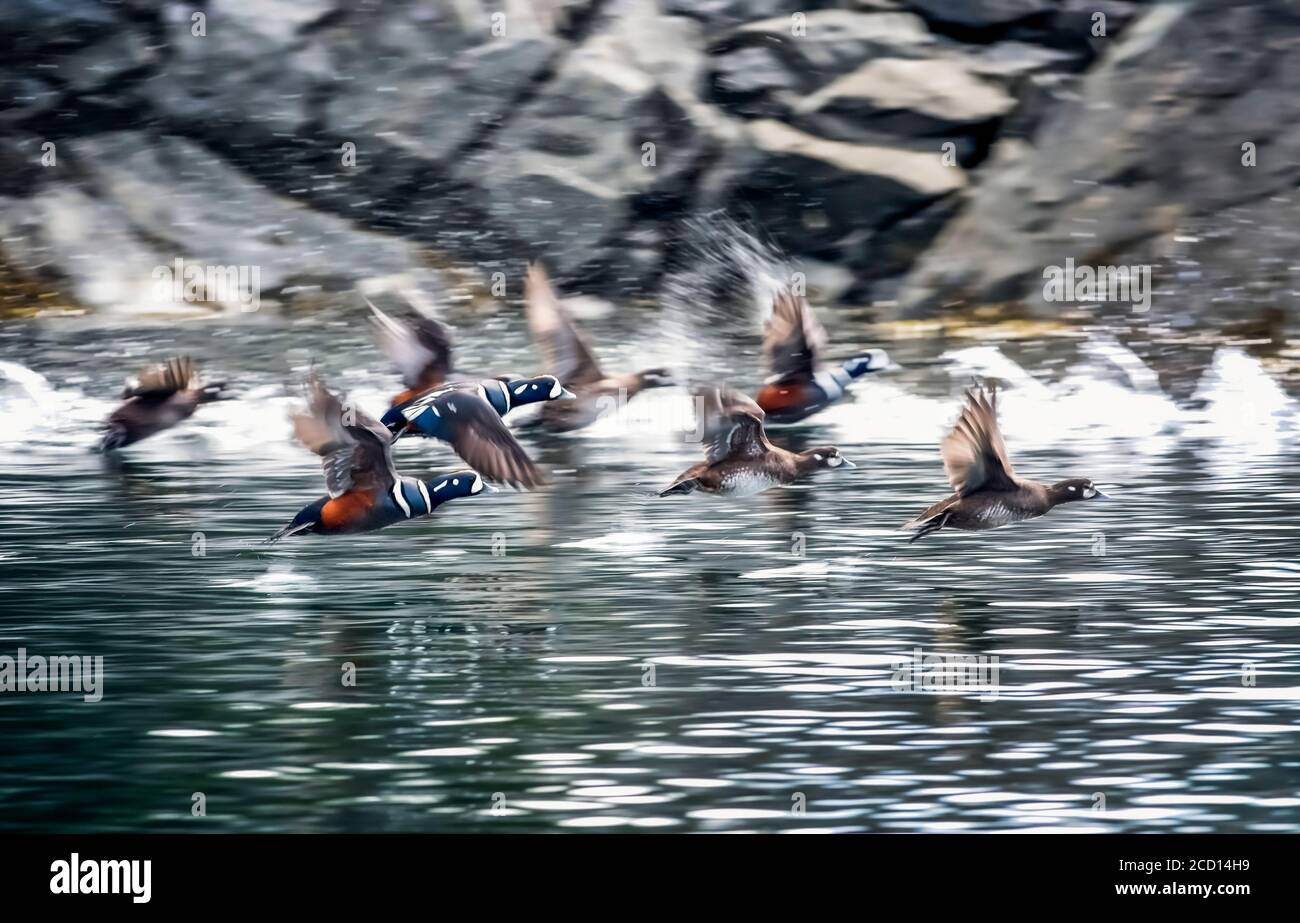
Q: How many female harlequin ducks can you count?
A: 4